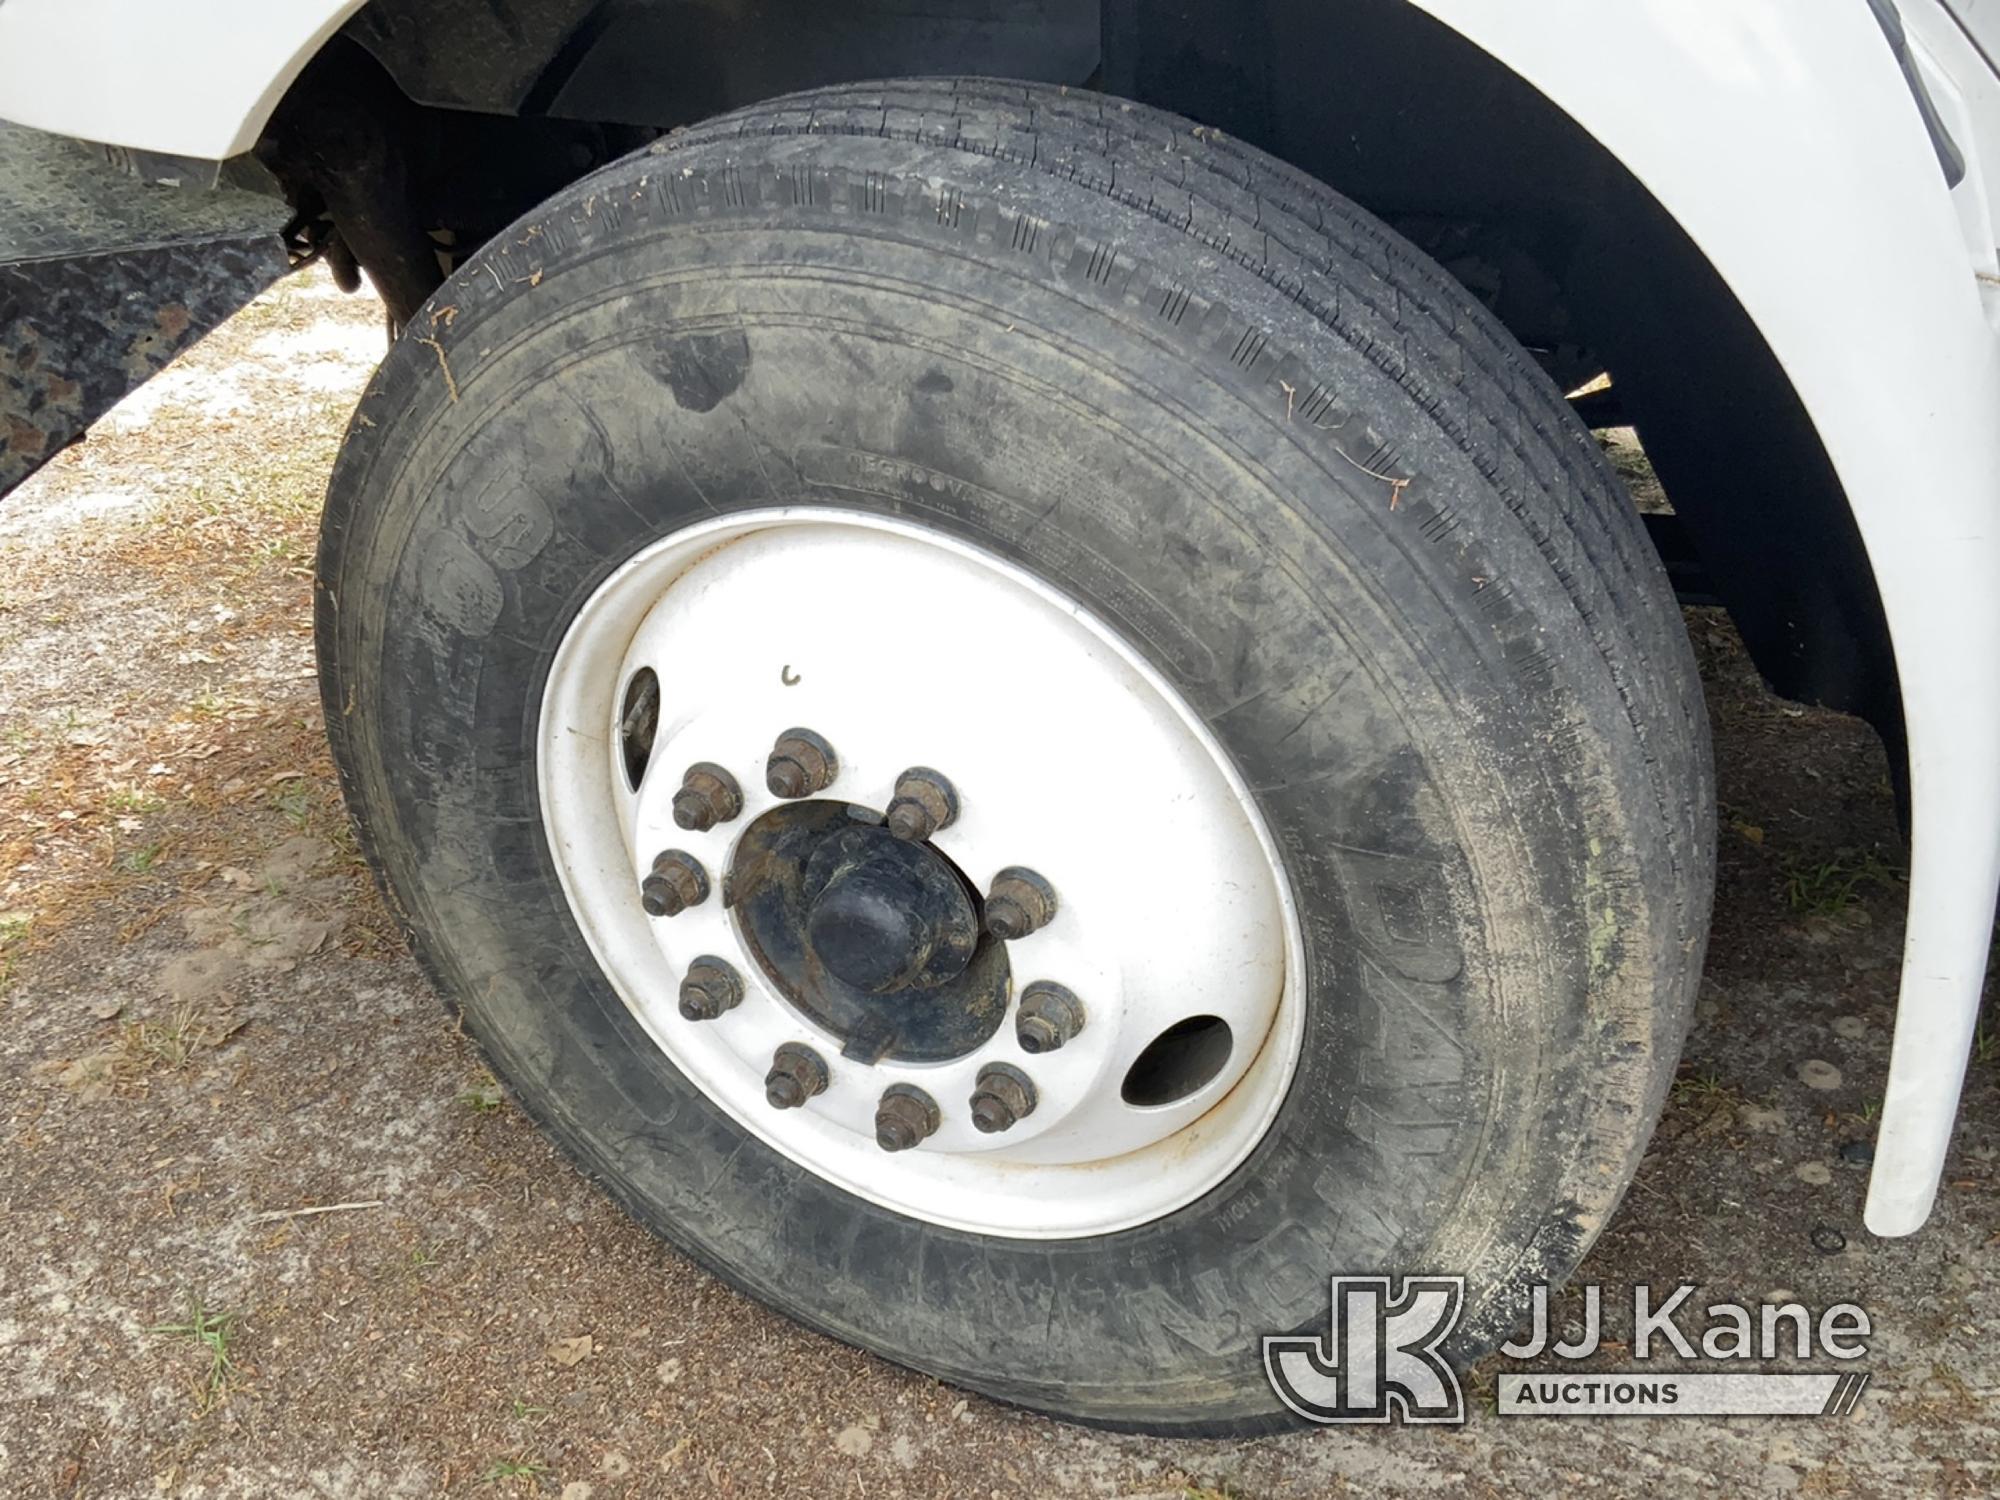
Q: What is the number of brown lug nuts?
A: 10